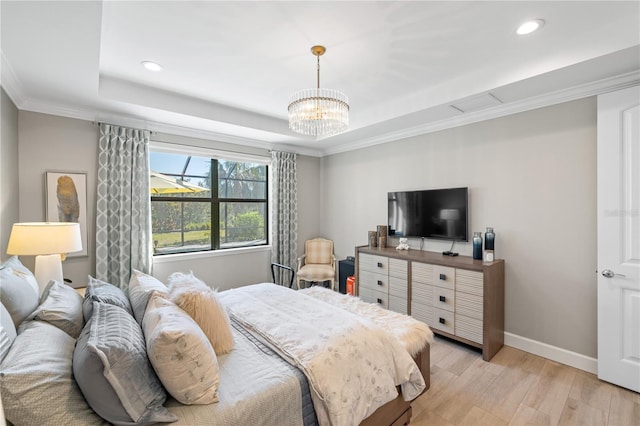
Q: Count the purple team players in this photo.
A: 0